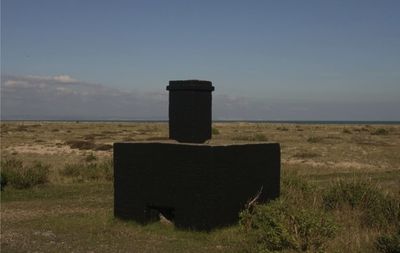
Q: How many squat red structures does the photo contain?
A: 0